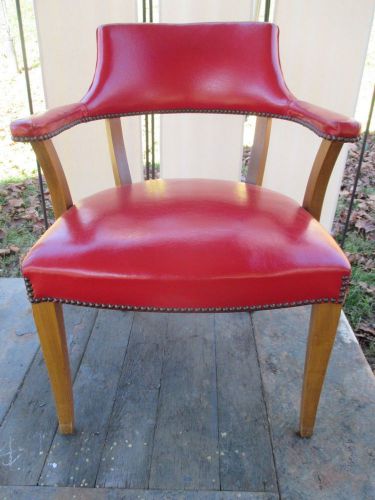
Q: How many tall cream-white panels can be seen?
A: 3